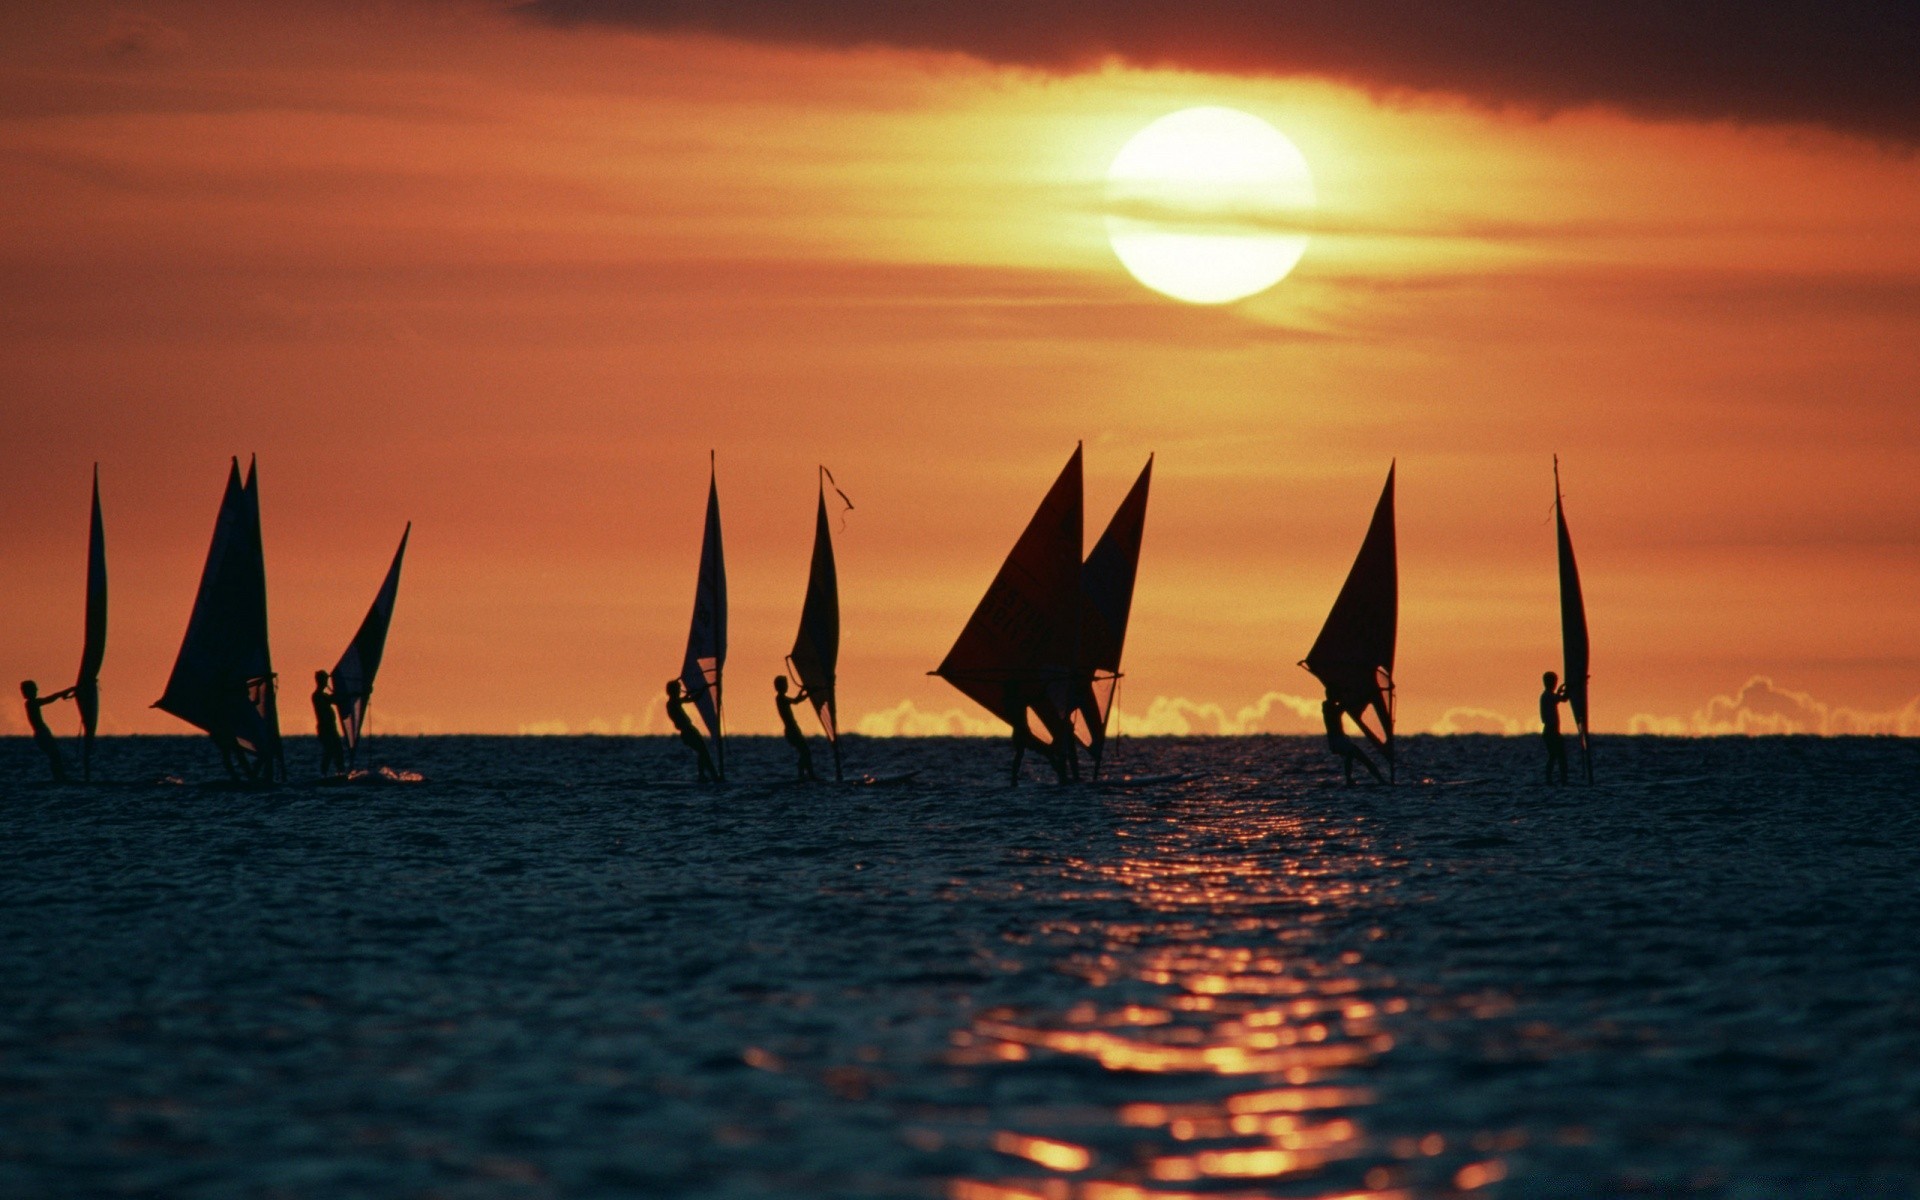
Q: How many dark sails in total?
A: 10